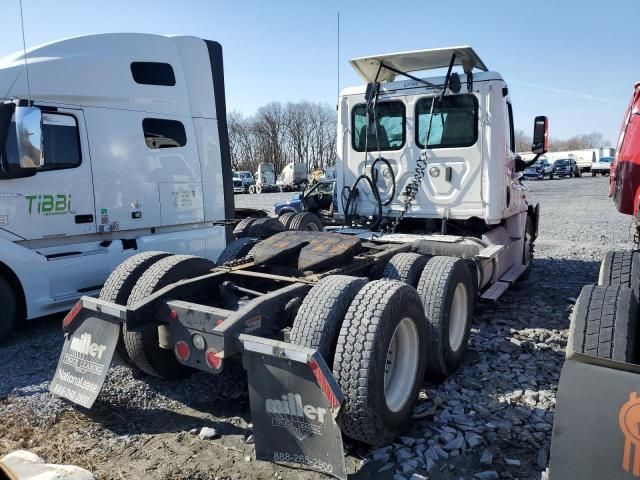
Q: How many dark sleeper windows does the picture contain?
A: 2